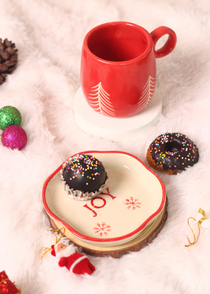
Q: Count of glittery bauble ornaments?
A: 2